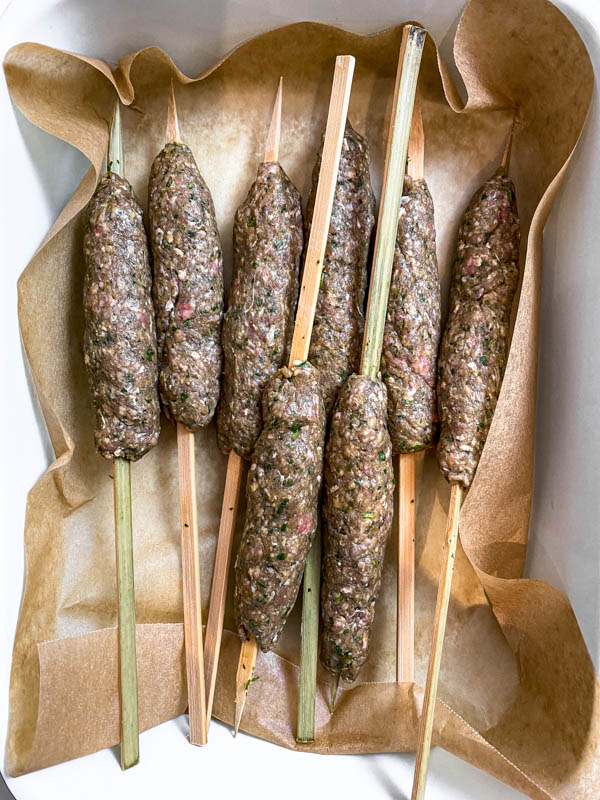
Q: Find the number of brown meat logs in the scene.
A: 8